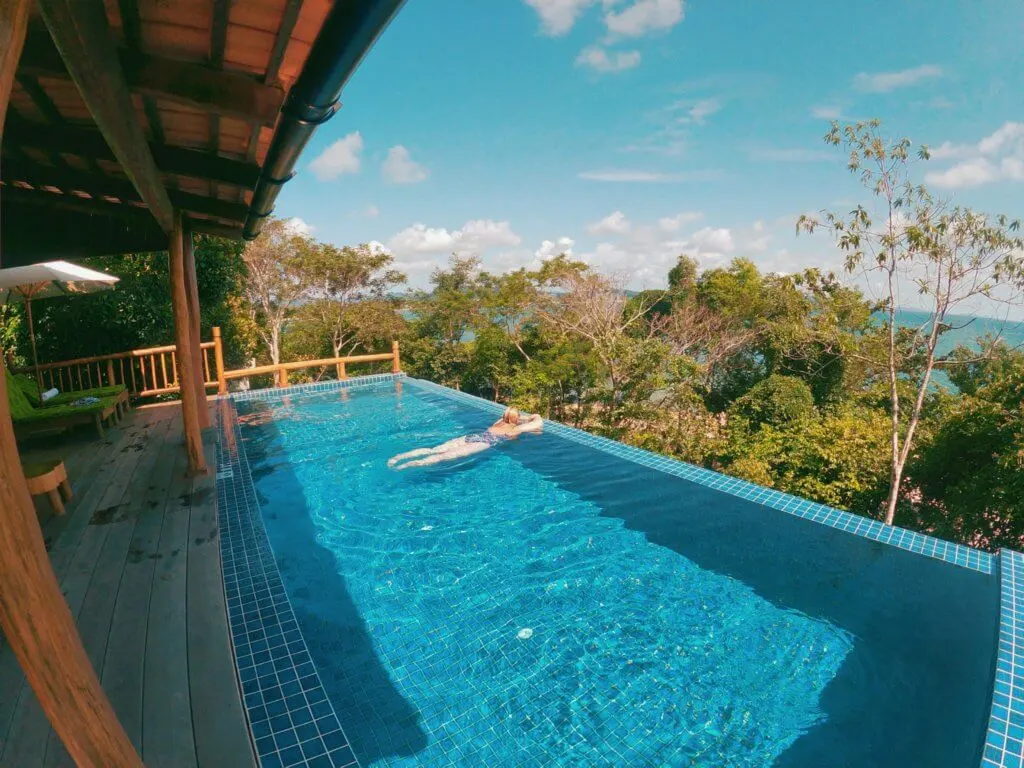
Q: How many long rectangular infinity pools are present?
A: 1